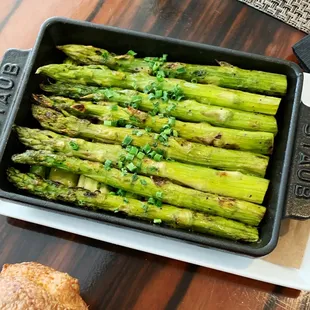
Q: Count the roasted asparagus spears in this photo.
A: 8